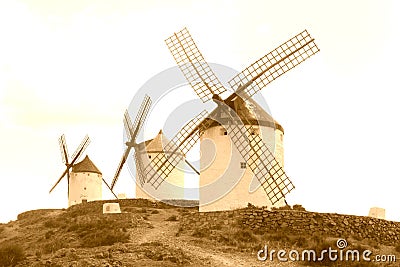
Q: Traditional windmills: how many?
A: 3